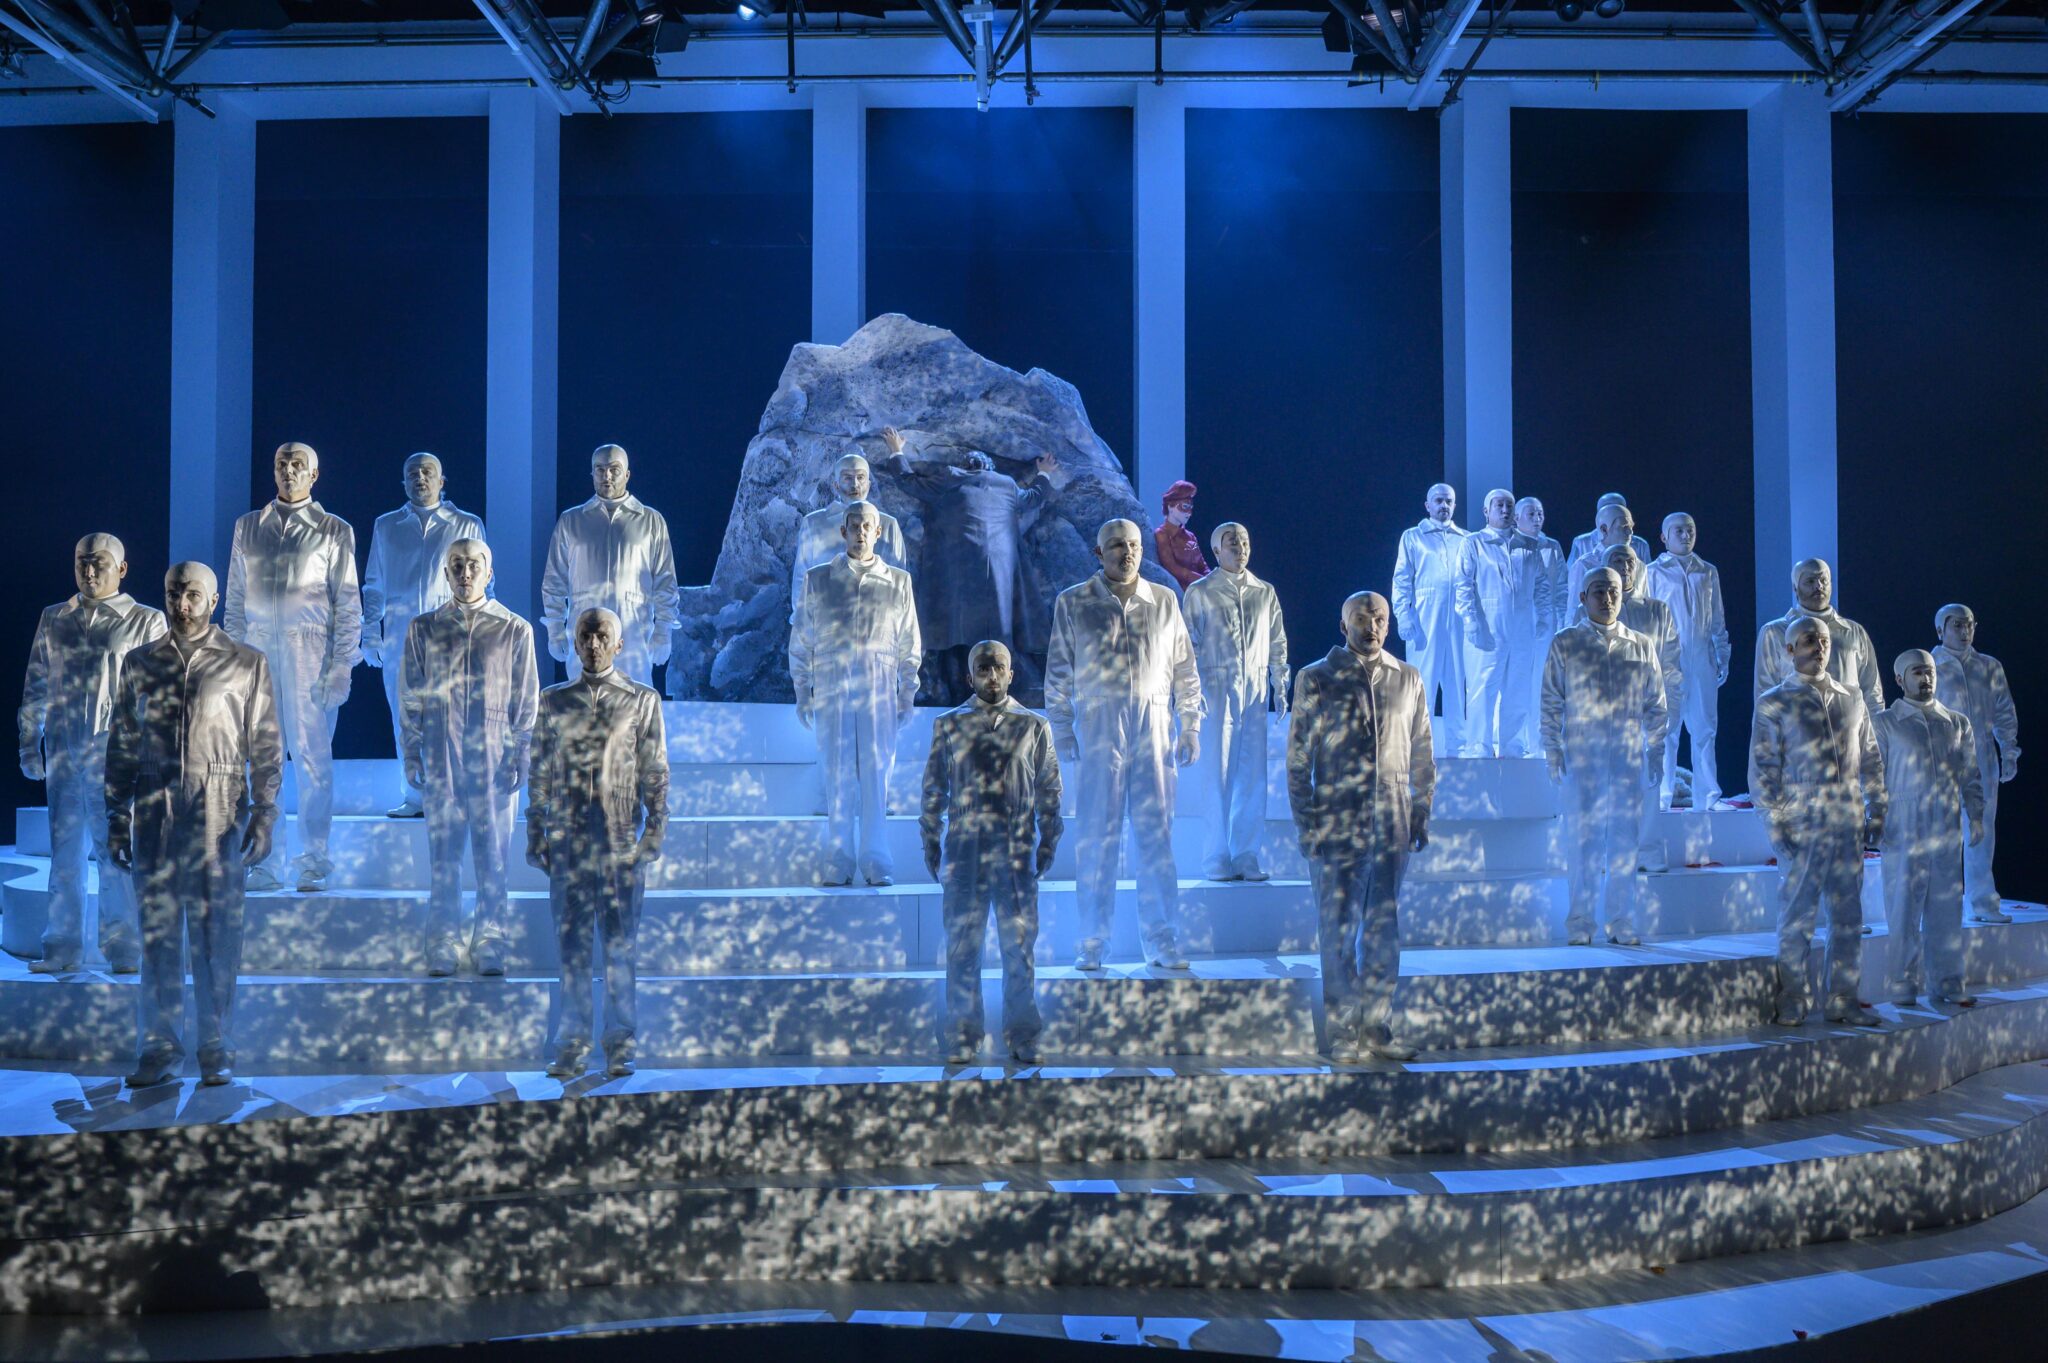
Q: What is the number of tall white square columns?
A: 6